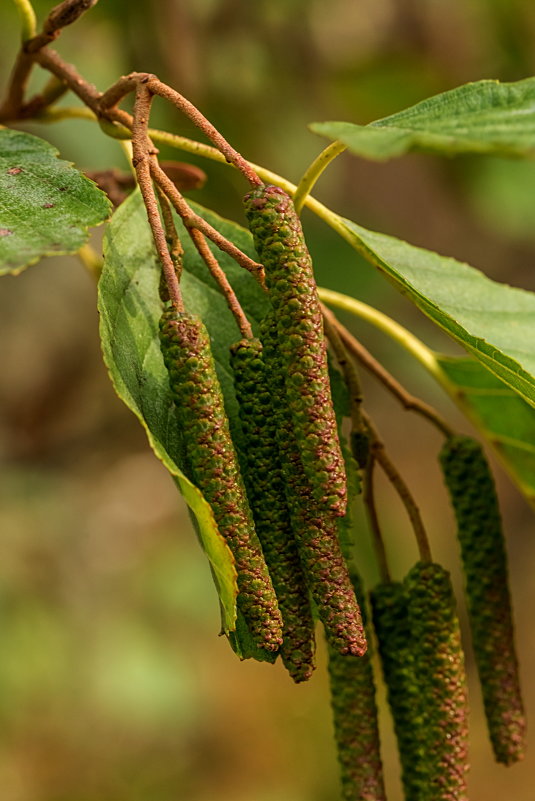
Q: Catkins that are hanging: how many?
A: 8